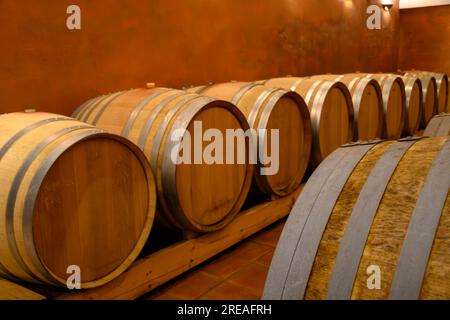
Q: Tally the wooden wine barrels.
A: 11